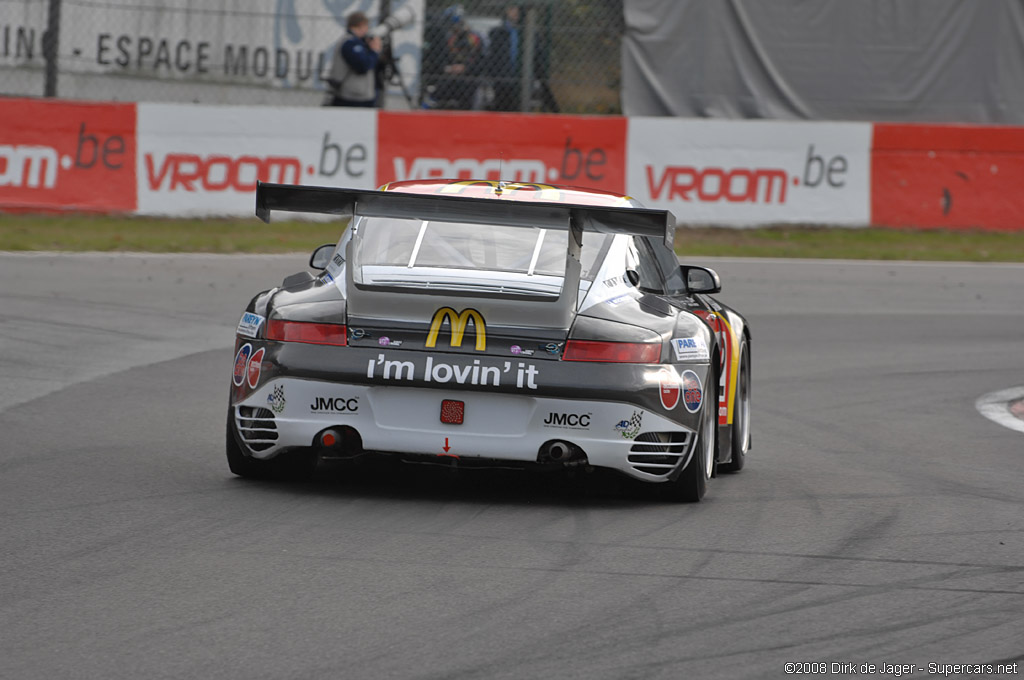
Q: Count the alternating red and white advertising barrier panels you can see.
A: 5